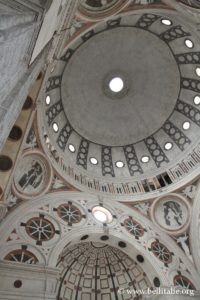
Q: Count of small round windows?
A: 12